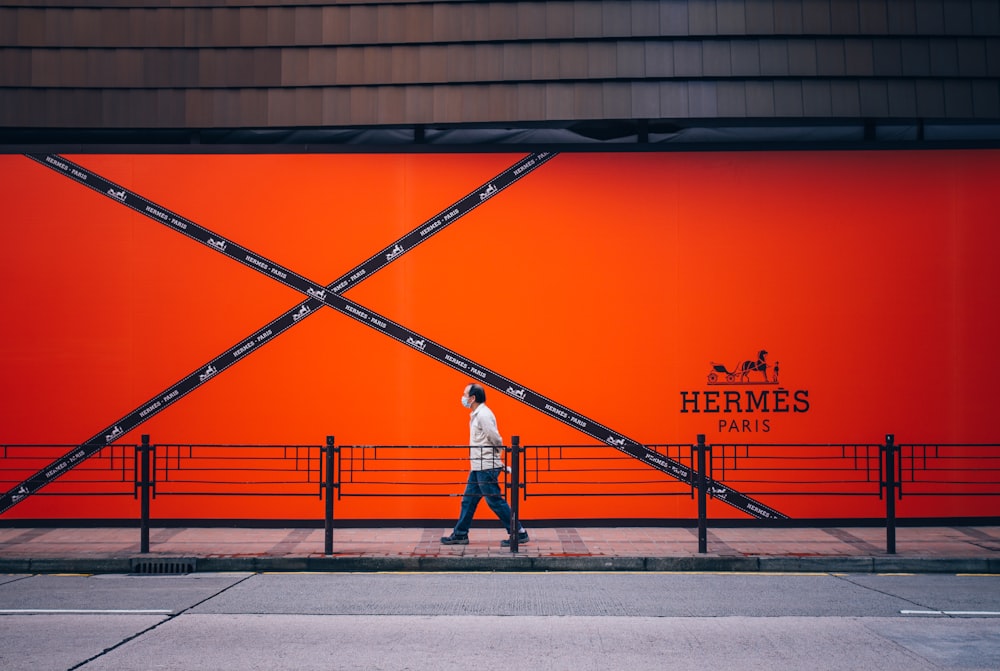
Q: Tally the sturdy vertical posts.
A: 5